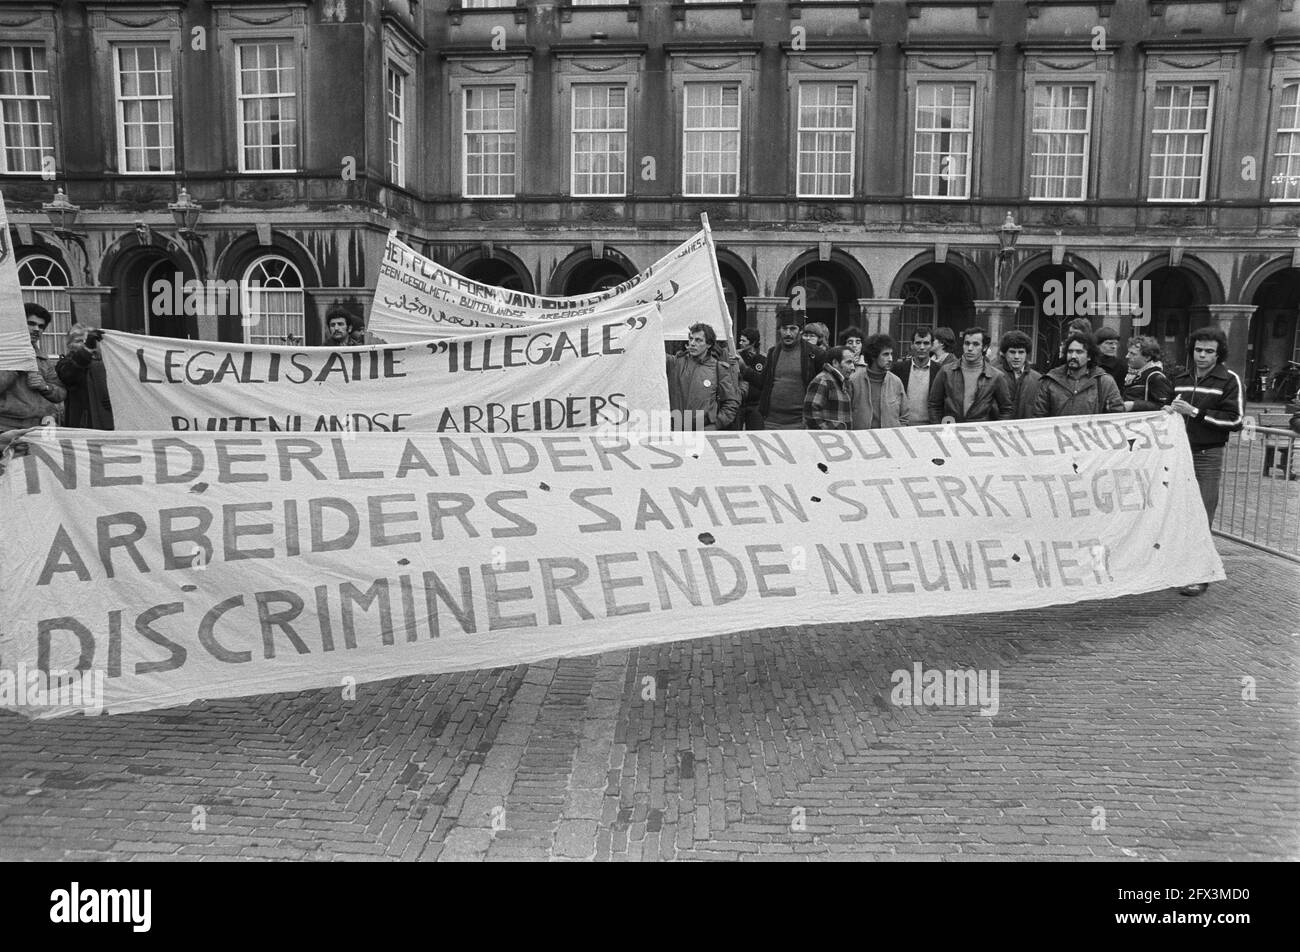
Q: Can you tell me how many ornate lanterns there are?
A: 3